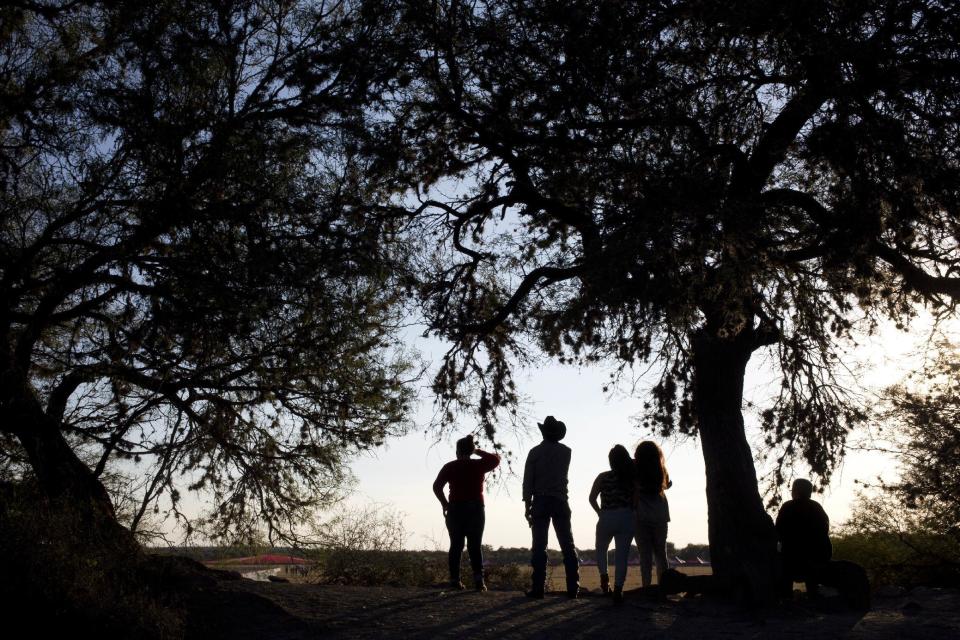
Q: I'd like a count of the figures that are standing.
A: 4